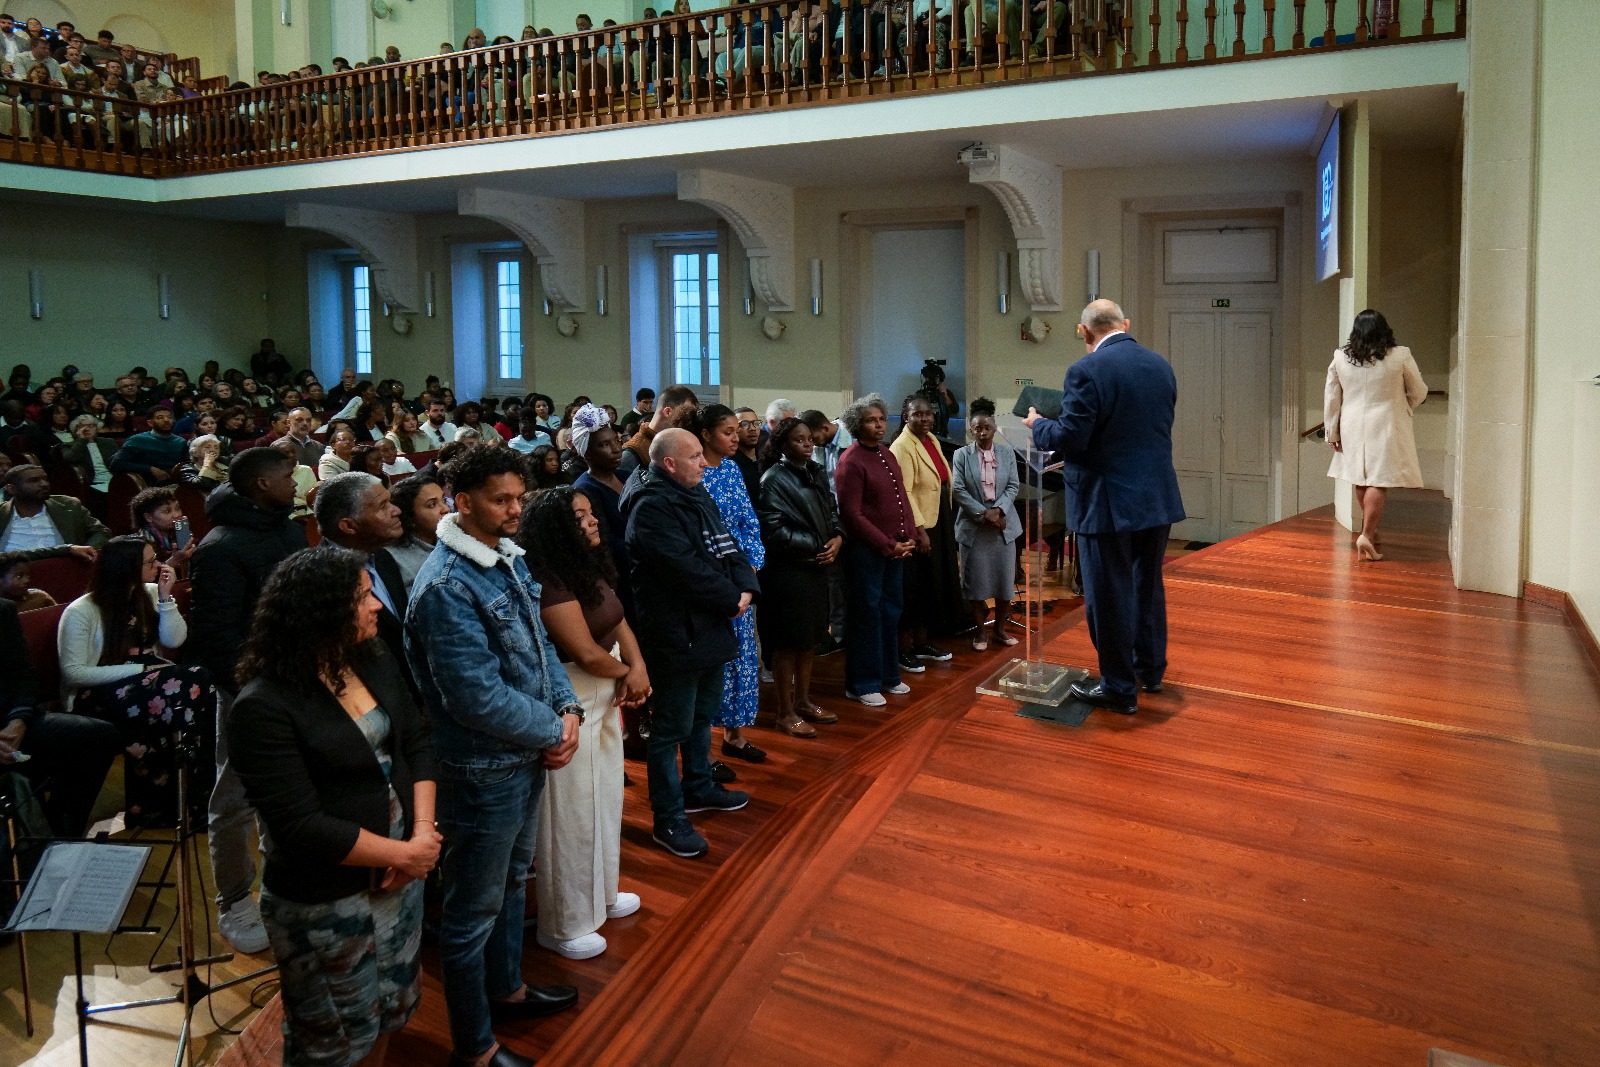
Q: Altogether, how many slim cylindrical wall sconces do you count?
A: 11